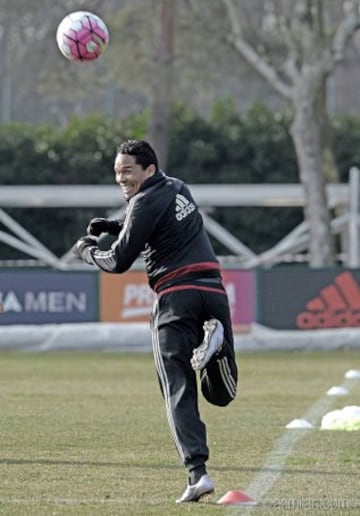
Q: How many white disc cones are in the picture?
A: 3